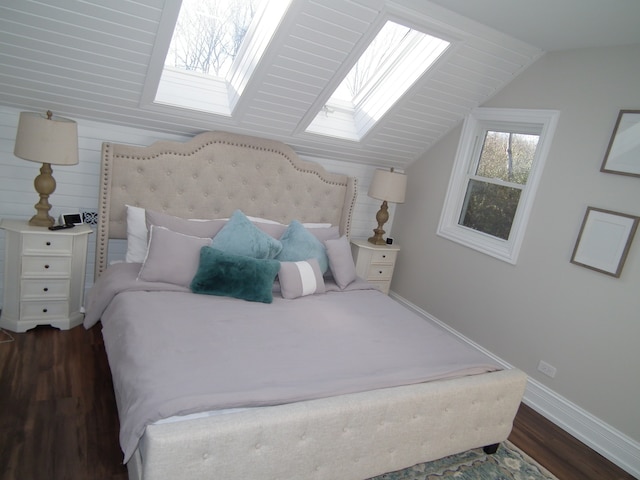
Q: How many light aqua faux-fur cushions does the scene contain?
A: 2